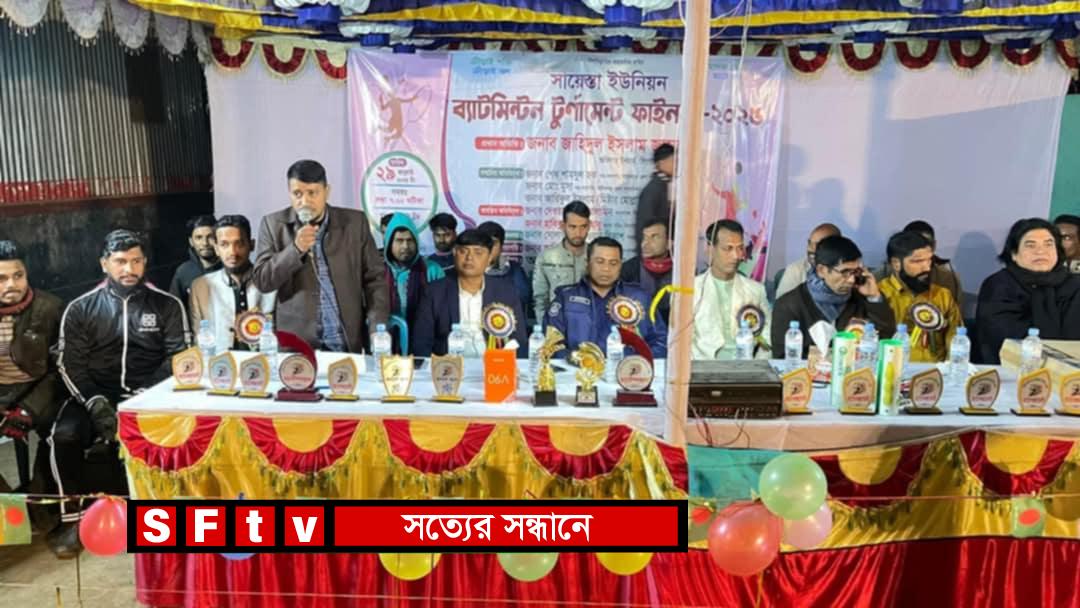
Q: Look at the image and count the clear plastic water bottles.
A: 12